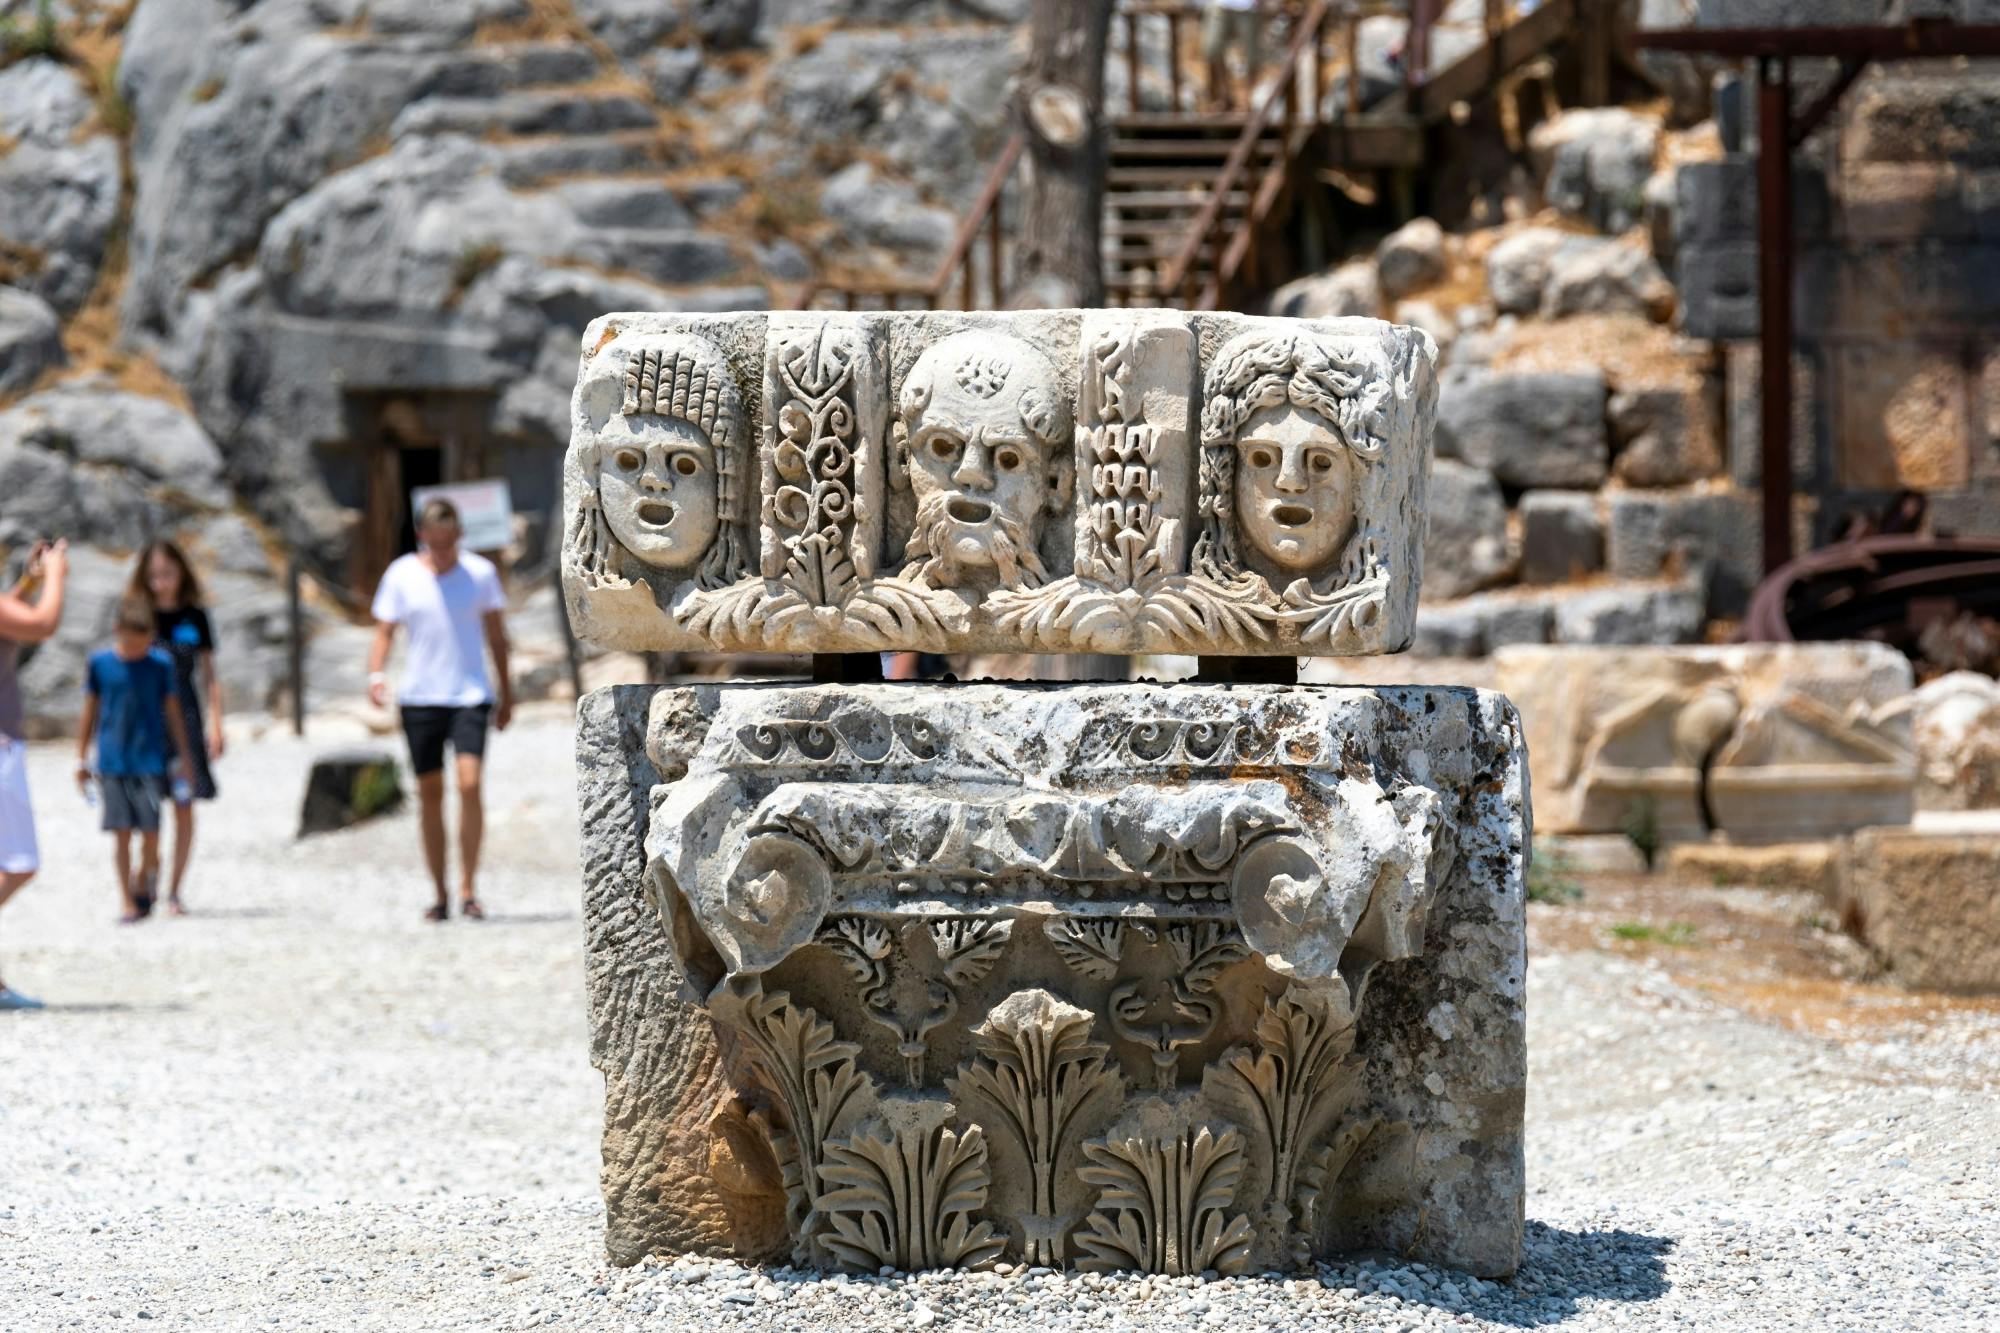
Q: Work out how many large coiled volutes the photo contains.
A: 2